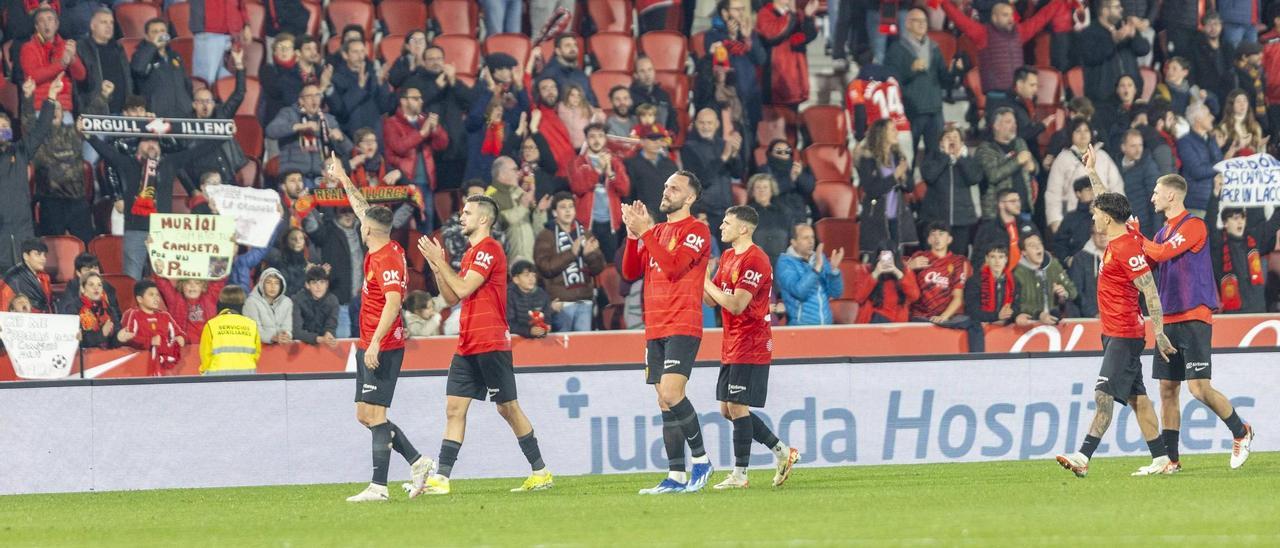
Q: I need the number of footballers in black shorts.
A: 6